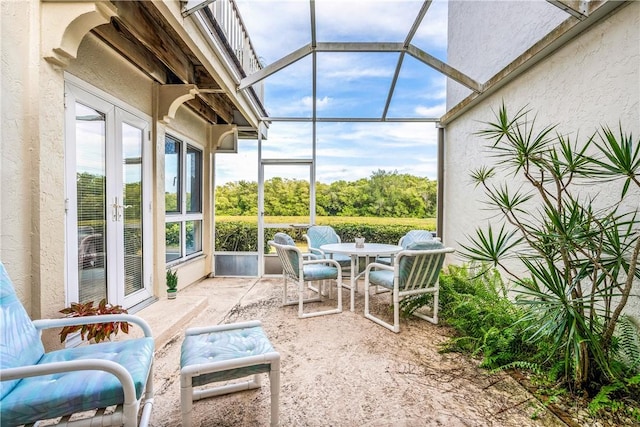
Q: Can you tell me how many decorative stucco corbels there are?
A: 3